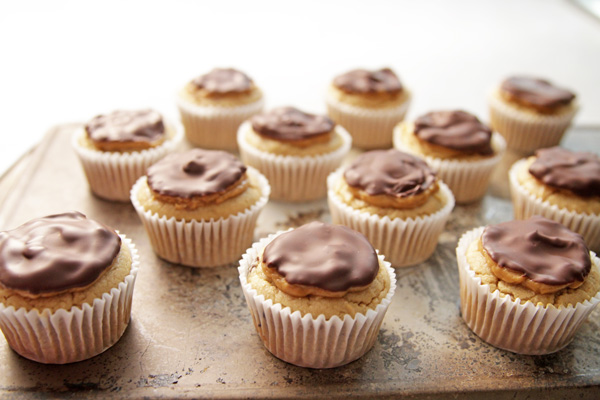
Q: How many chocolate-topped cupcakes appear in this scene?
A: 12